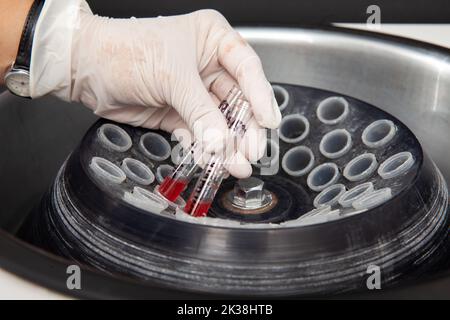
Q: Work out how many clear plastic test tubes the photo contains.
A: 2